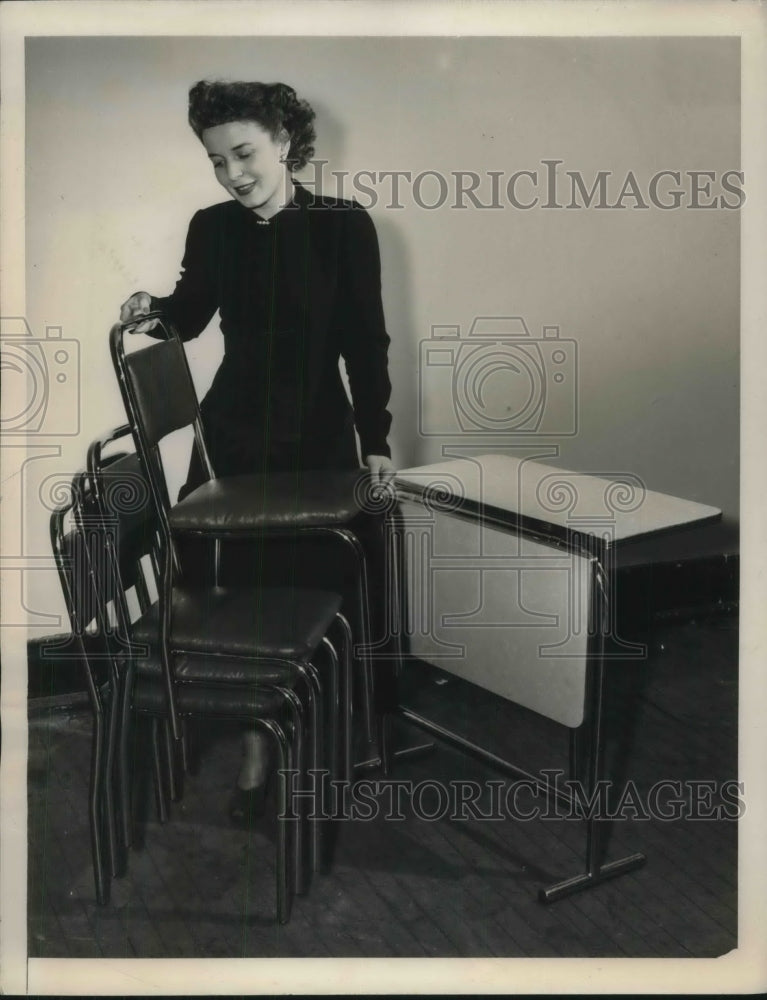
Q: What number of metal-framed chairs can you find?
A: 4